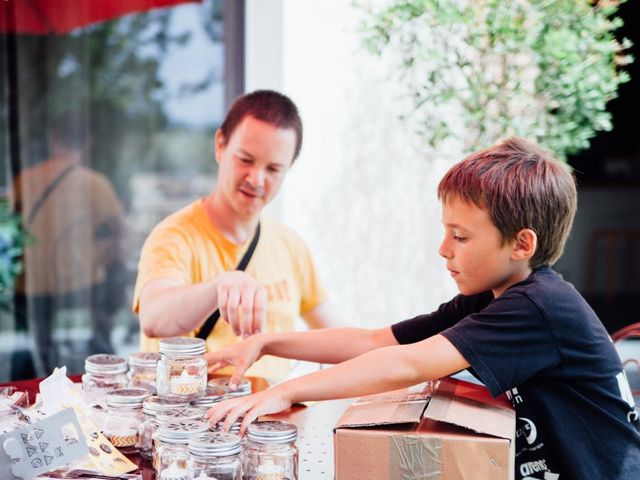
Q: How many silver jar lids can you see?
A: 12